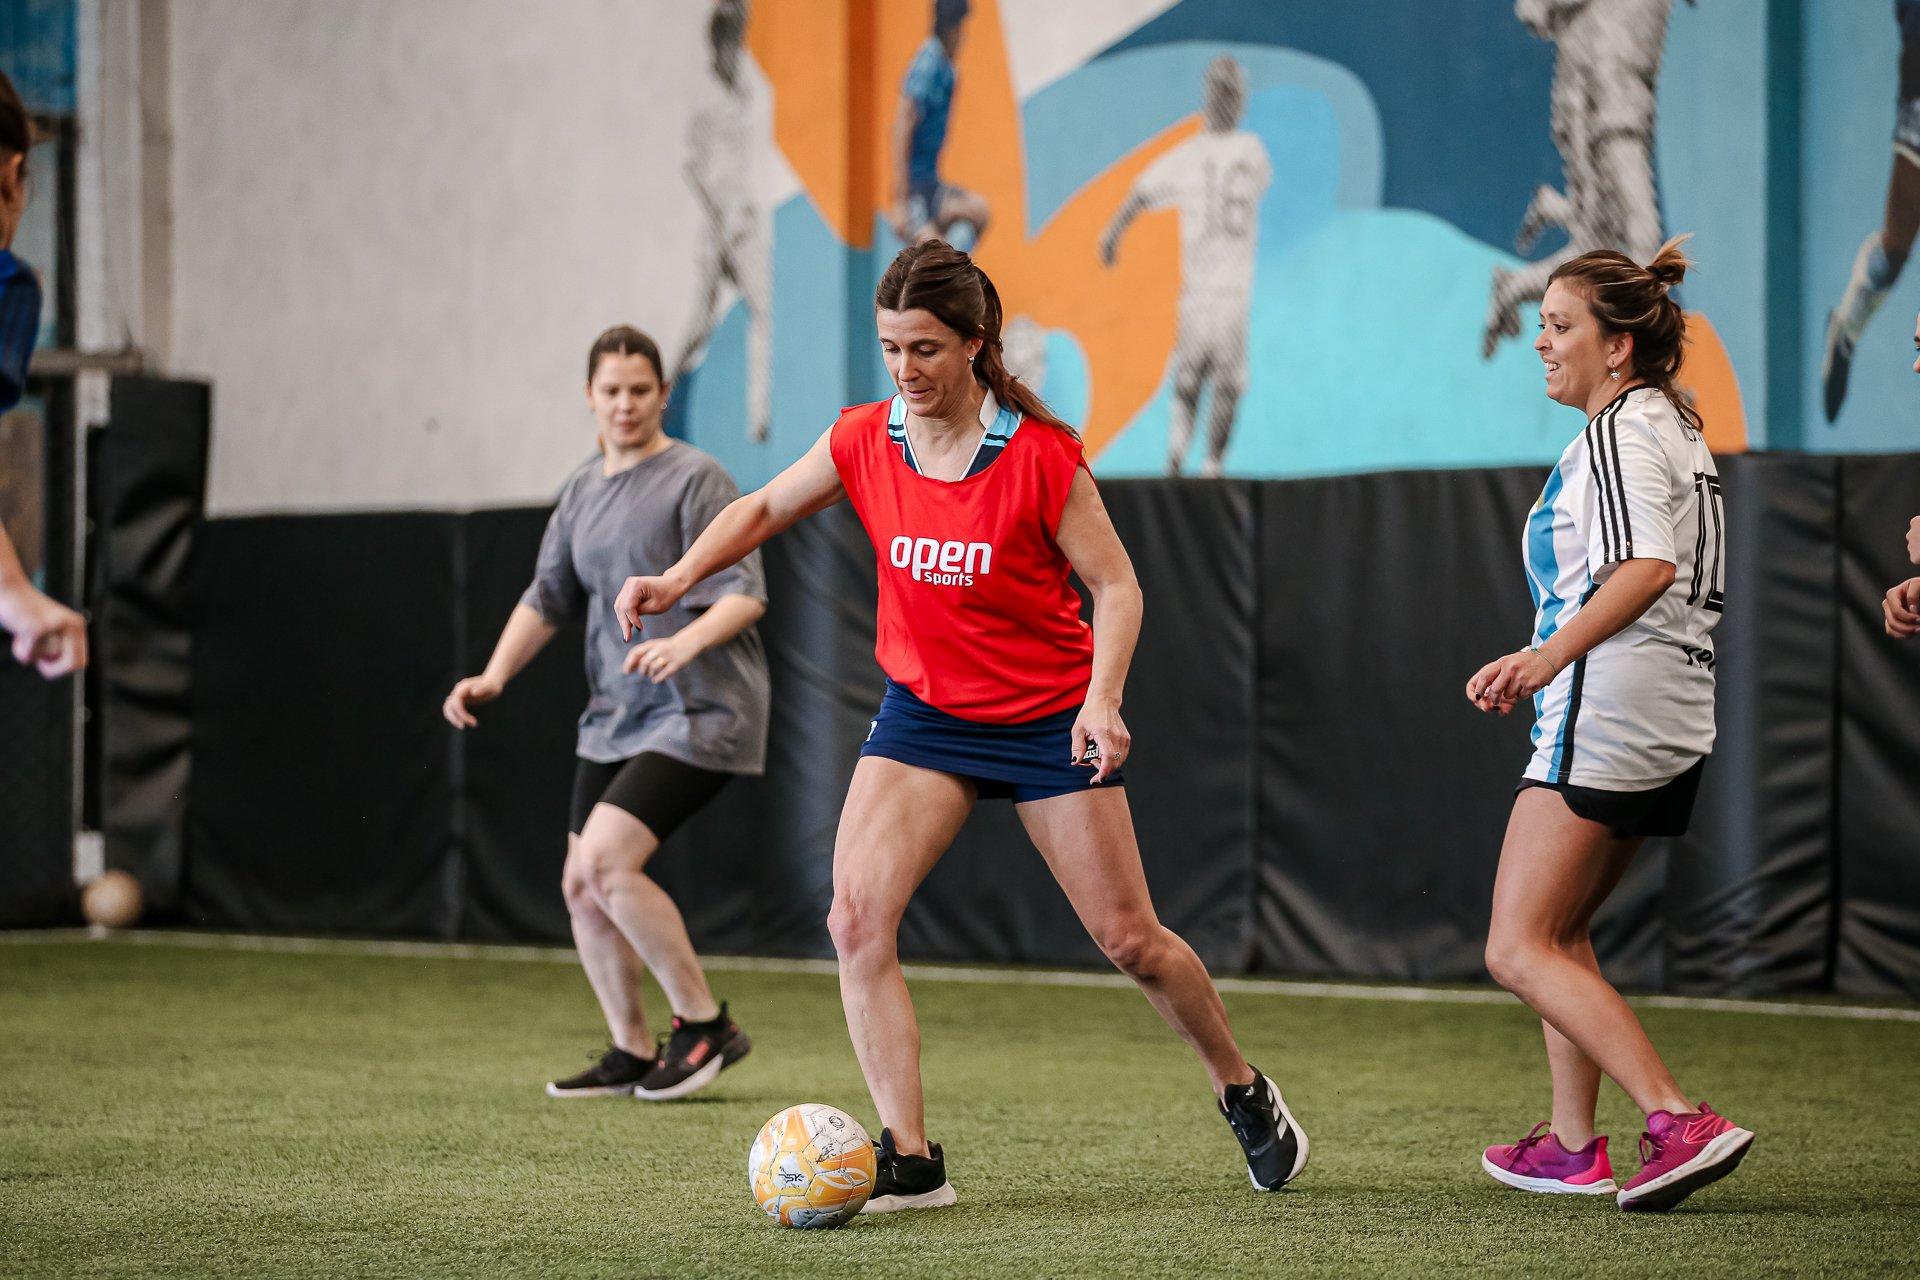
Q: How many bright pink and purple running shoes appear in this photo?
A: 2